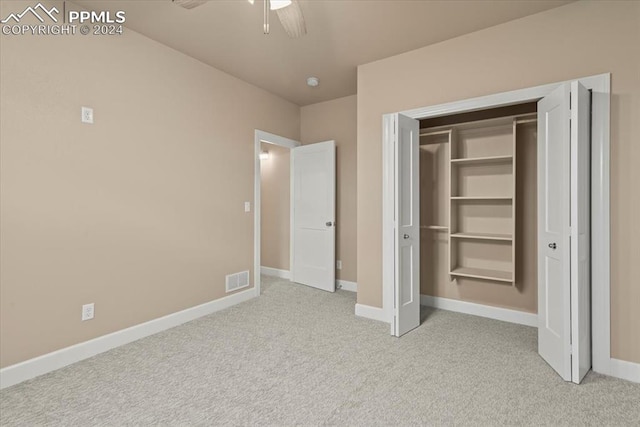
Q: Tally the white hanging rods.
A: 3